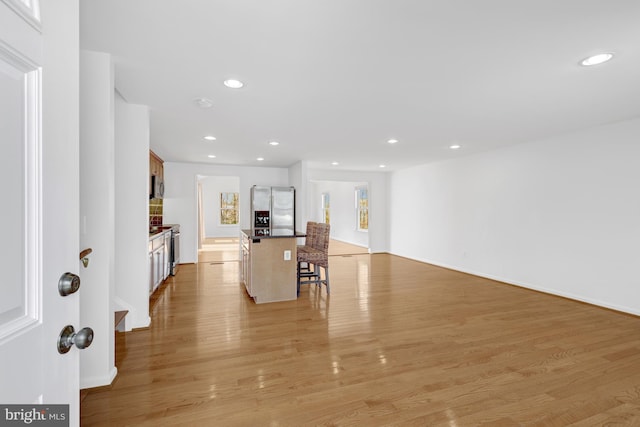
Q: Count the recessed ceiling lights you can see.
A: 10